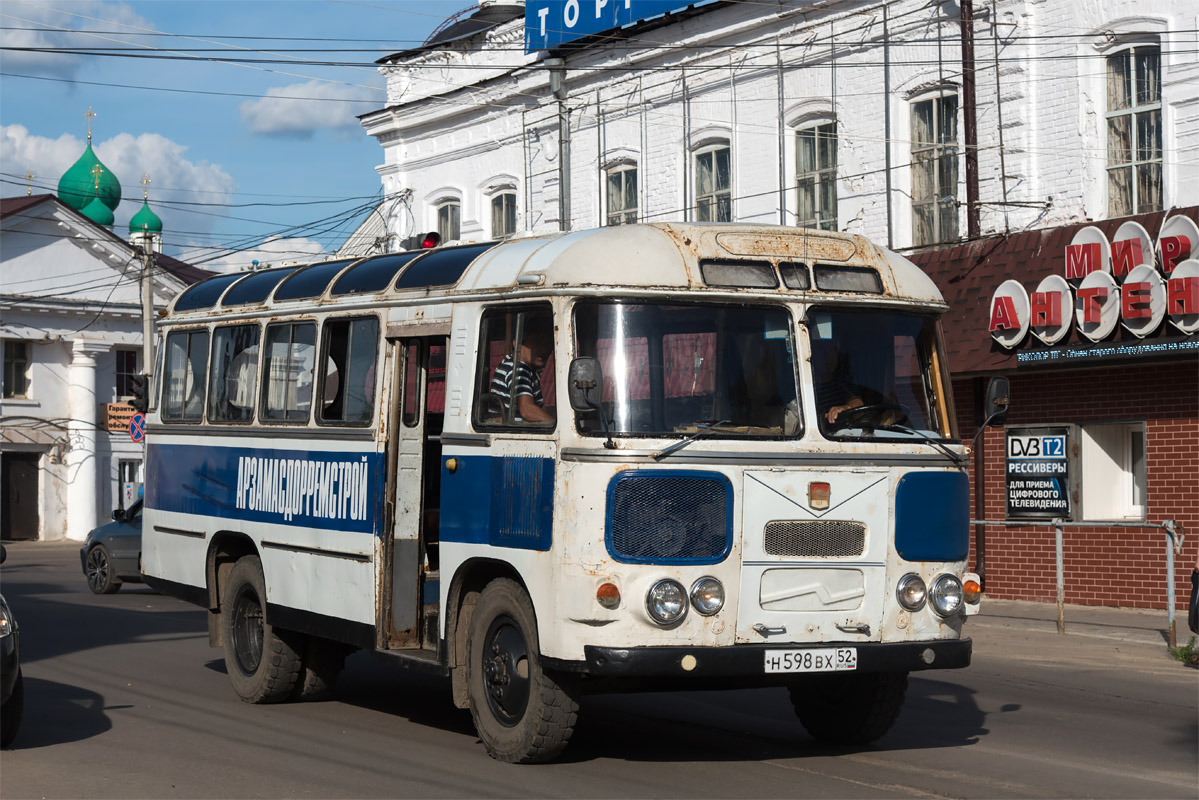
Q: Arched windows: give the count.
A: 7